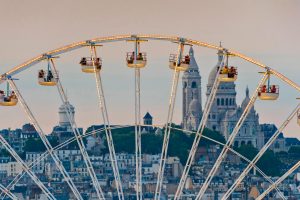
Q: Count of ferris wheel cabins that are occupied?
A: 7